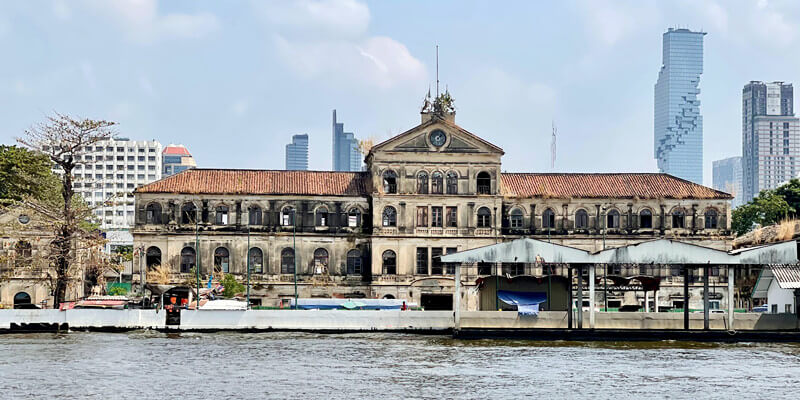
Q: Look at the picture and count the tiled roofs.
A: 2